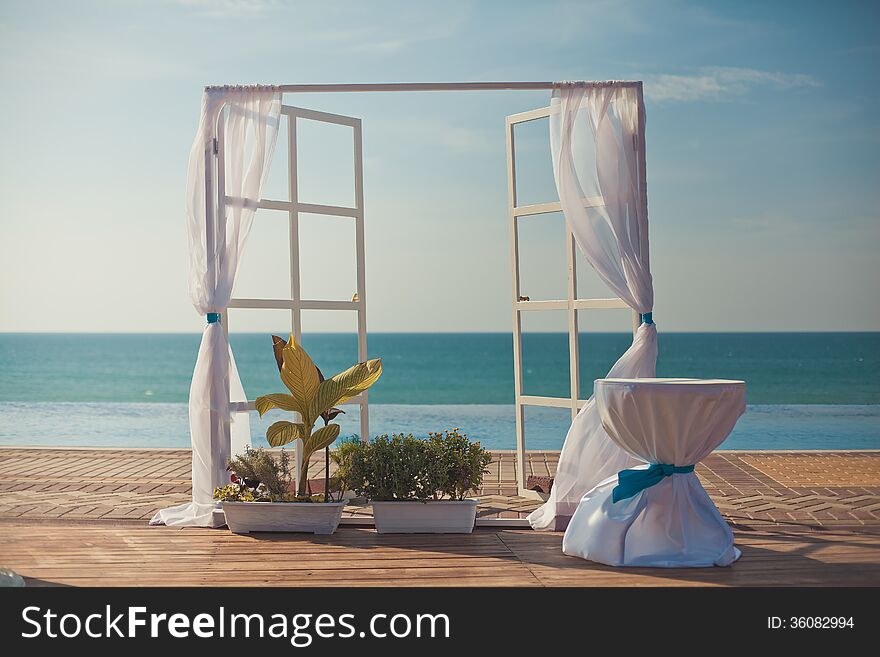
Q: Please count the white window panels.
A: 2